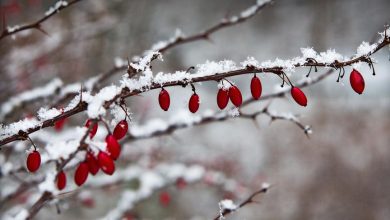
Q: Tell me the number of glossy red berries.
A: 15